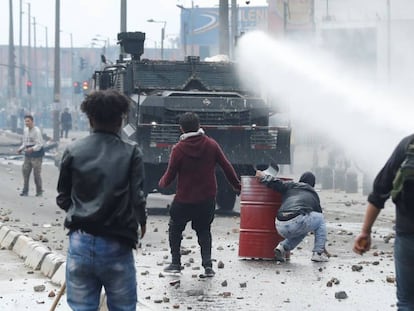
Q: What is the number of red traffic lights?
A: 3